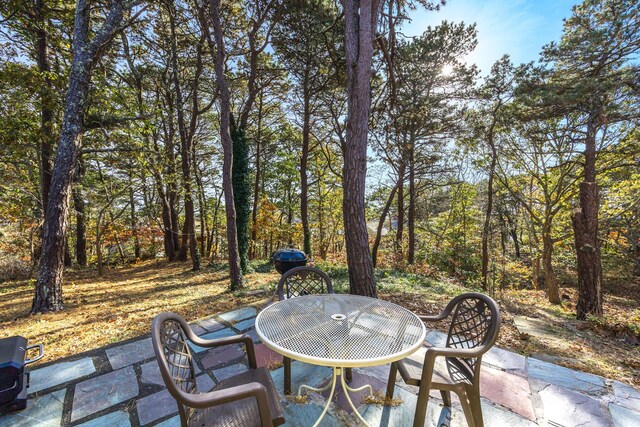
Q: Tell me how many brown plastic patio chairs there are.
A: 3